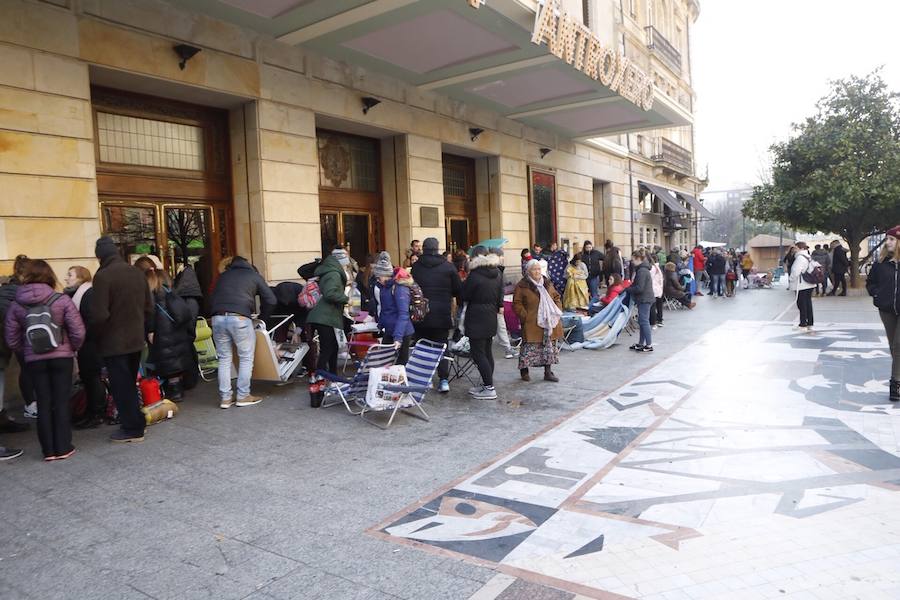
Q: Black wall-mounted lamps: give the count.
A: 4